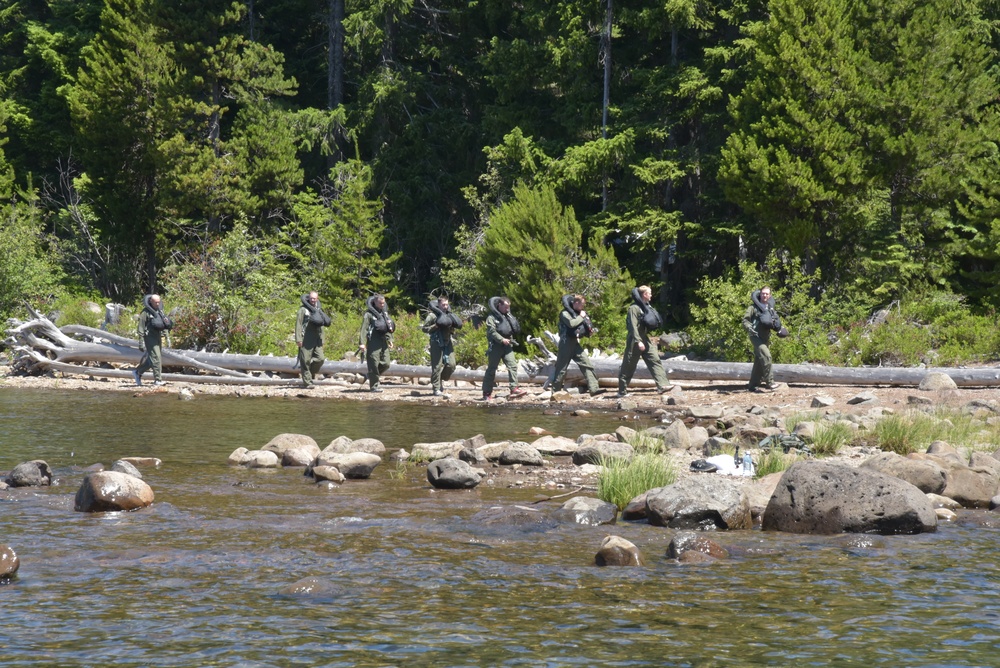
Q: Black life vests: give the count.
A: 8